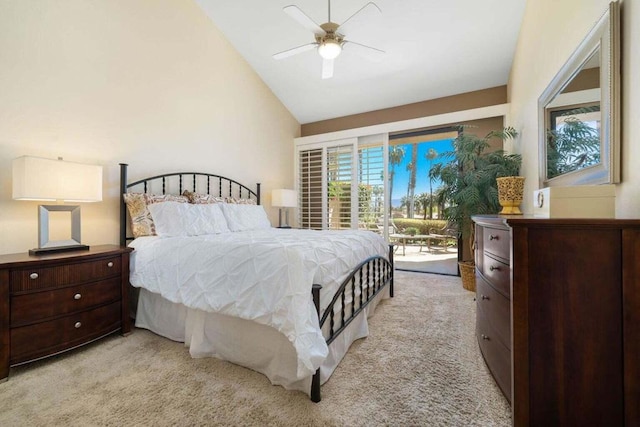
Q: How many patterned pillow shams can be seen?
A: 2